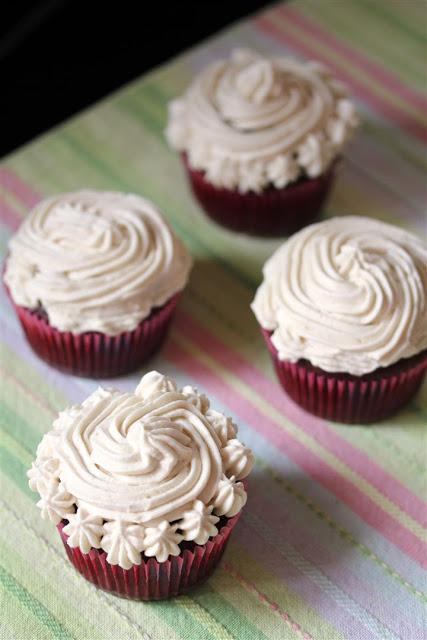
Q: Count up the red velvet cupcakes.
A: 4